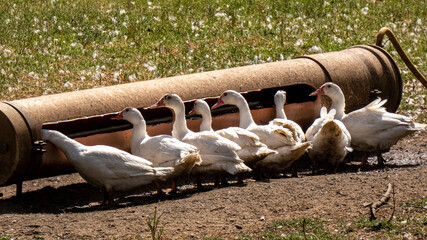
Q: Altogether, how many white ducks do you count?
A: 8